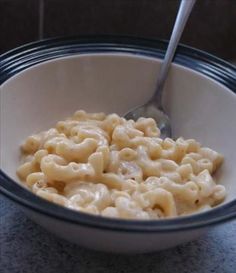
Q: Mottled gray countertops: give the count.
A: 1